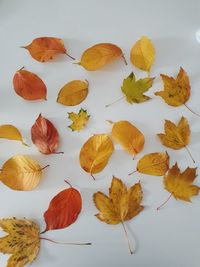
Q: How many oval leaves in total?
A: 12